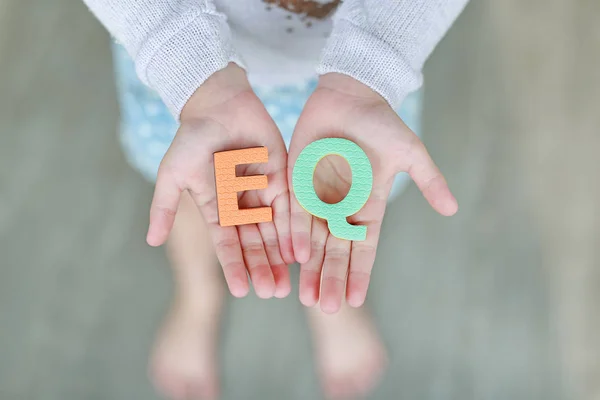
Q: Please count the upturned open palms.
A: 2